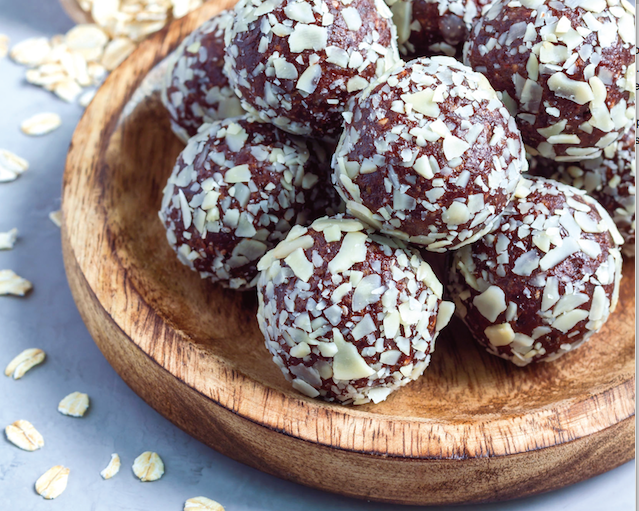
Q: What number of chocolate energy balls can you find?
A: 9